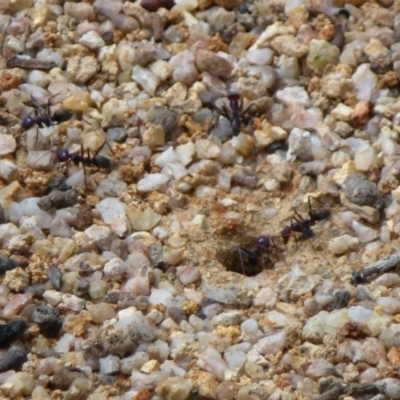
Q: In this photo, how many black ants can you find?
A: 5